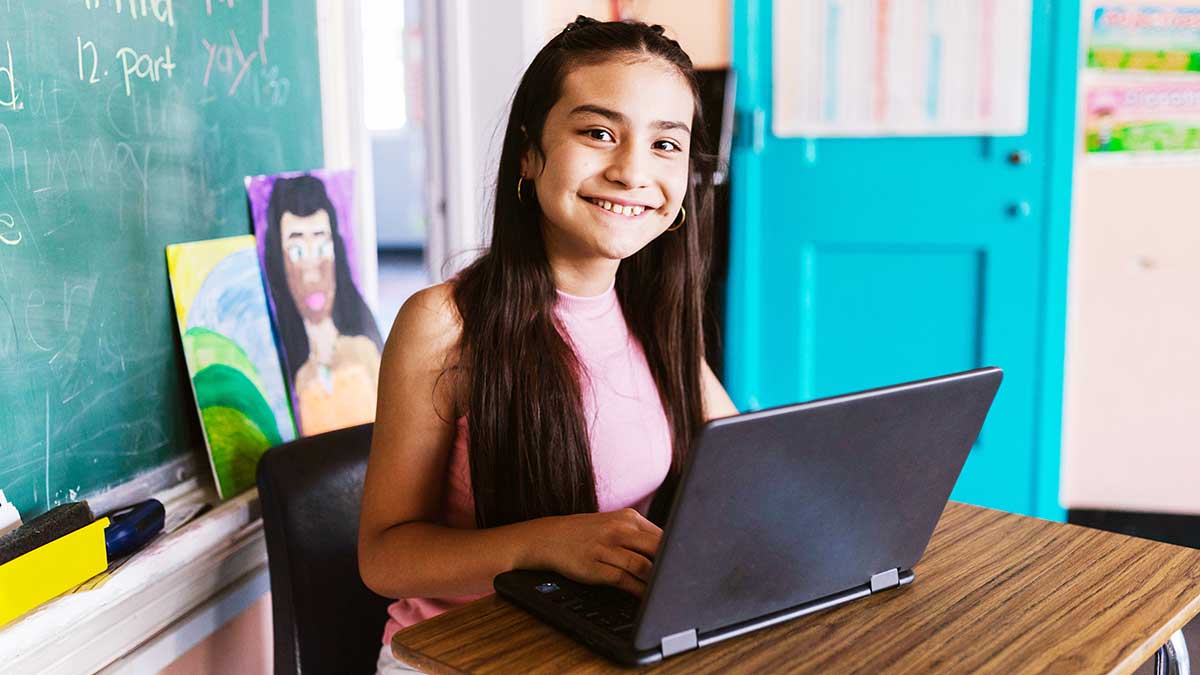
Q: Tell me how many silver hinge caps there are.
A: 2